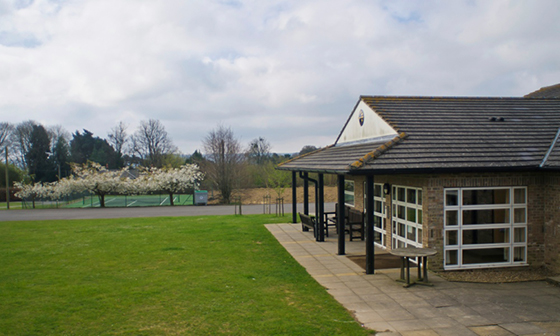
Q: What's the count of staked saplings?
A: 3